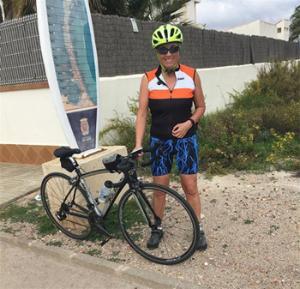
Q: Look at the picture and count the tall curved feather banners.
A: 1